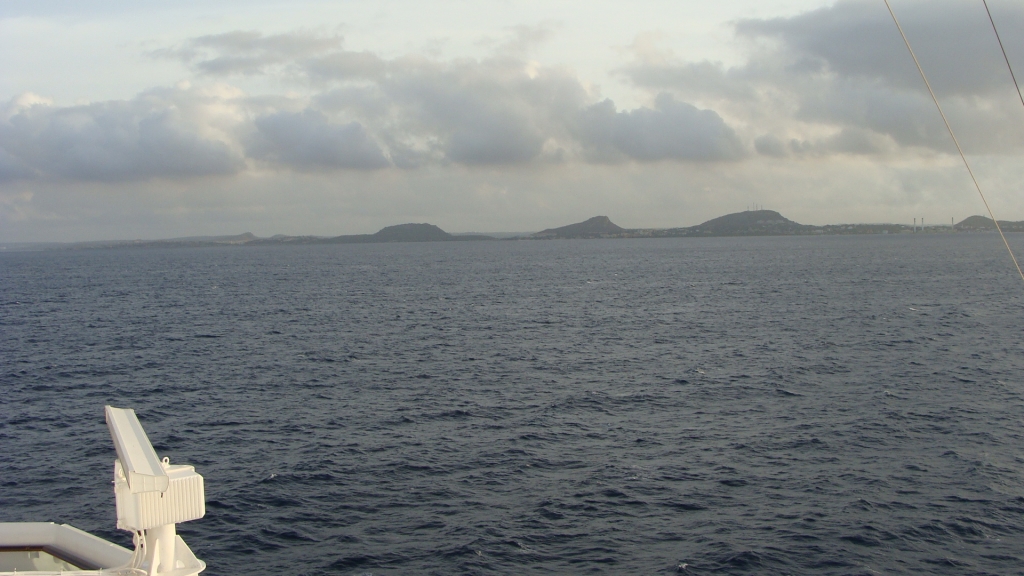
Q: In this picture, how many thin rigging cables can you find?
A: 2